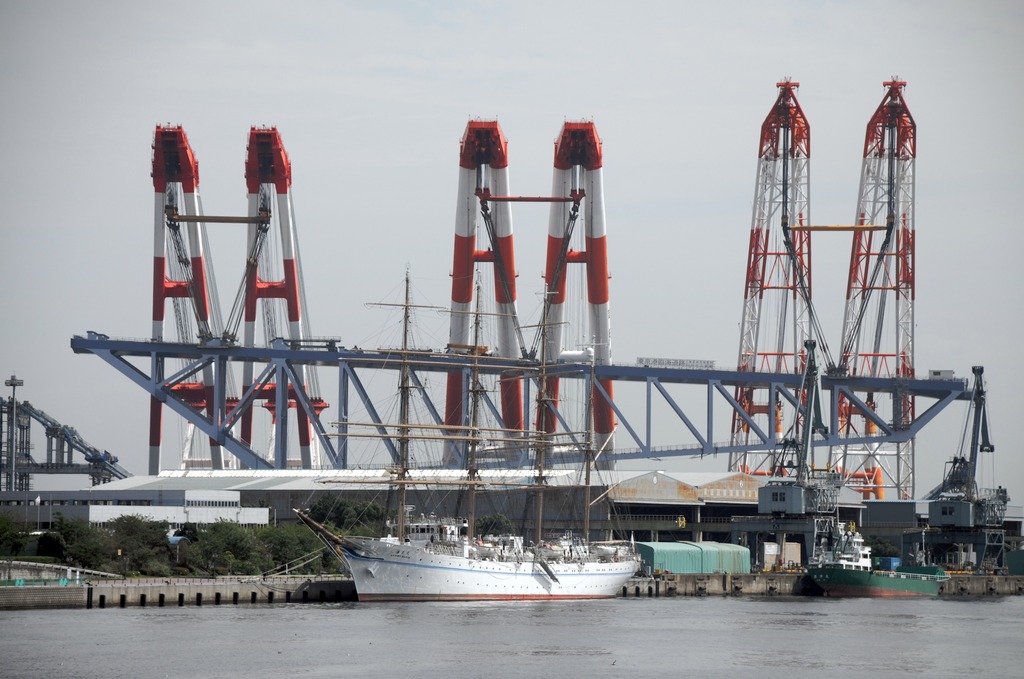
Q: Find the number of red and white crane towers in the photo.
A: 6